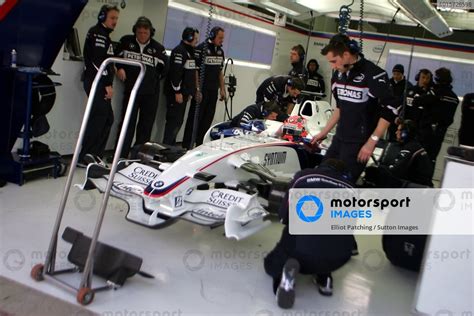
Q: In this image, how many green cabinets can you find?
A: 0